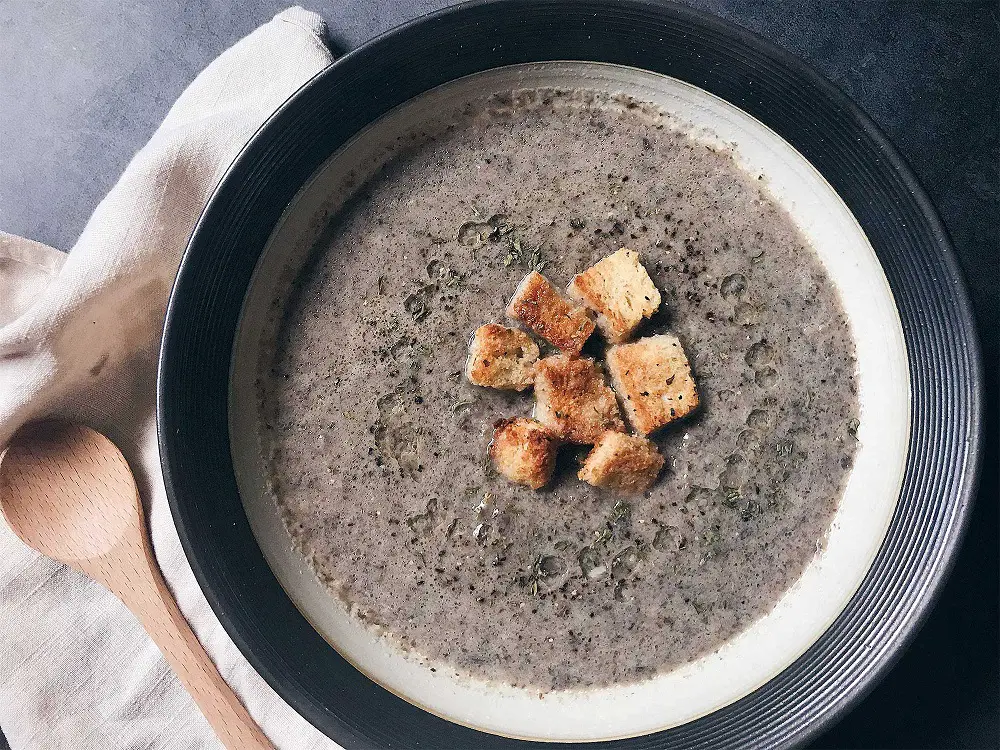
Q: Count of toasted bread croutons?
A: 7